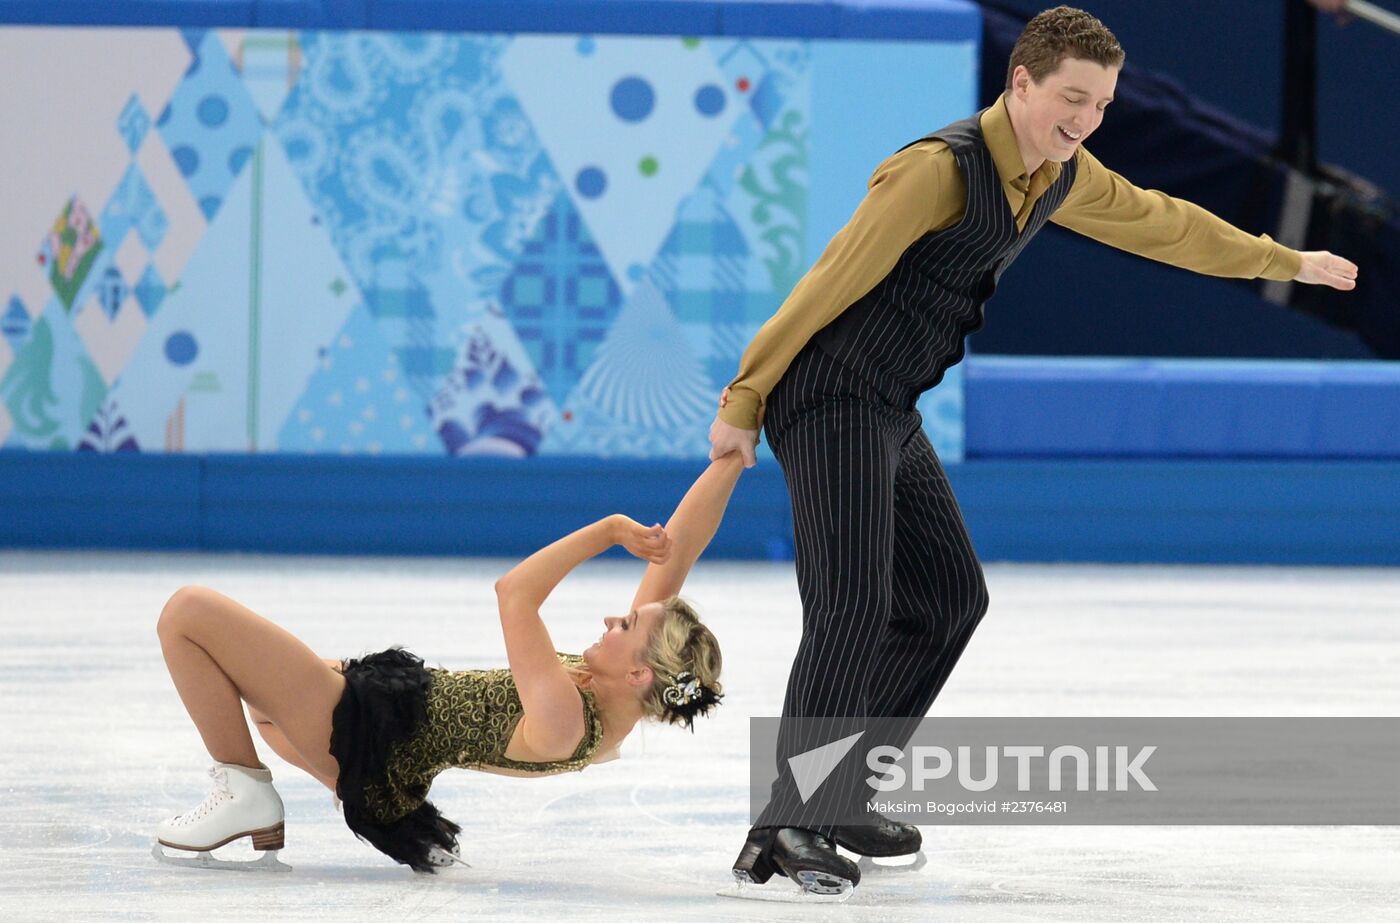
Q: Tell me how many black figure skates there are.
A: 2